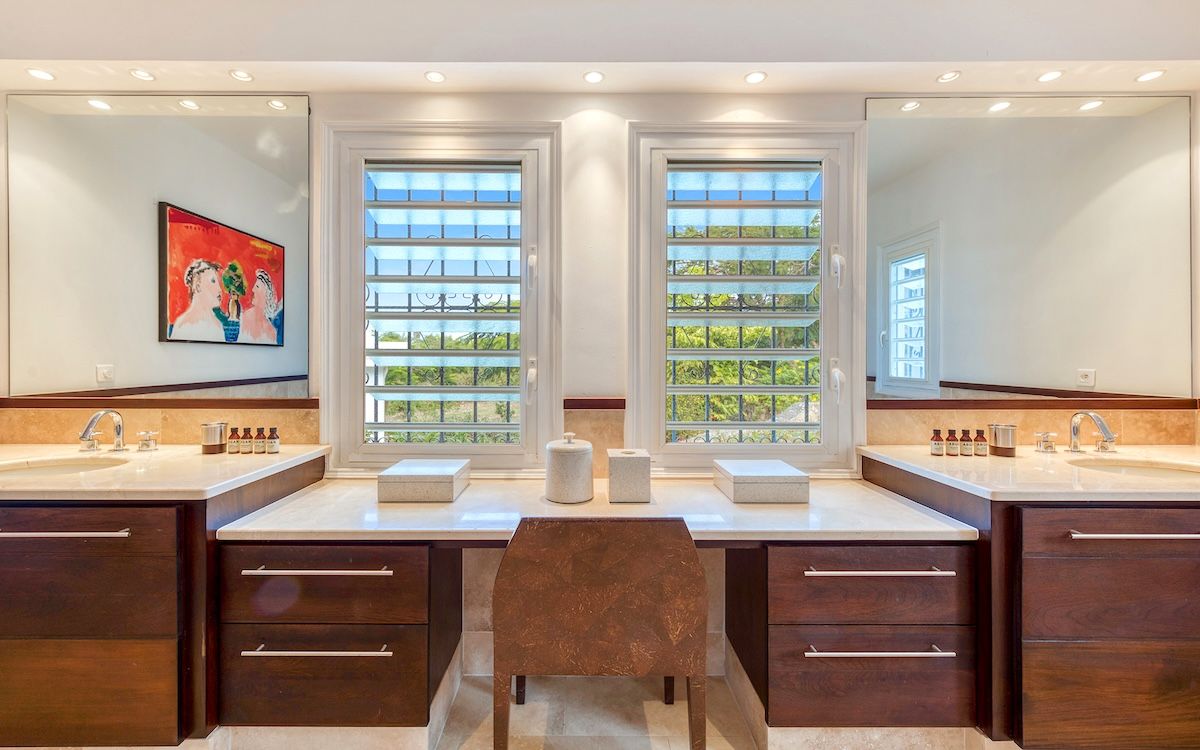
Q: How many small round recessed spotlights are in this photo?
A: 9